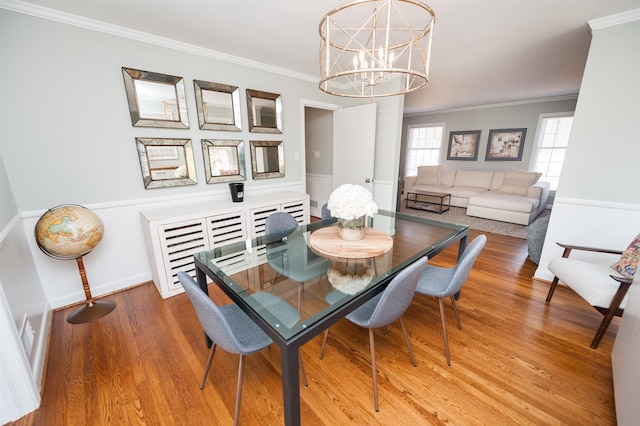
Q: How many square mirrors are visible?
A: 6